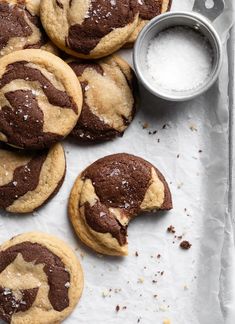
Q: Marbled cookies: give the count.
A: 8